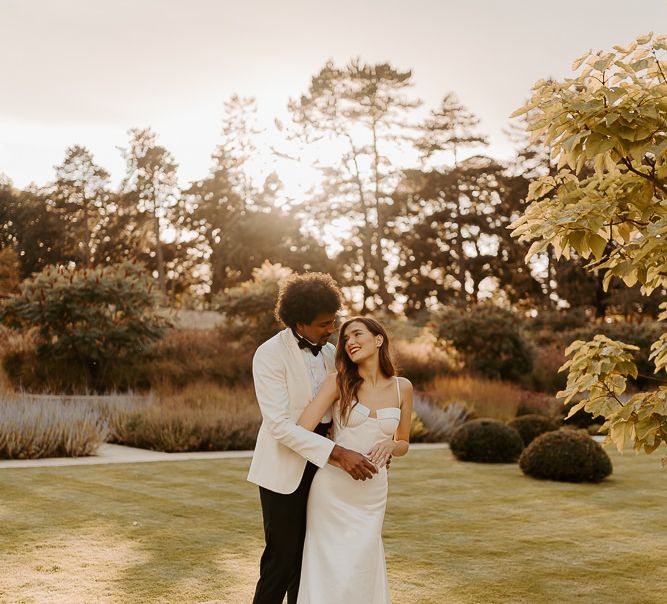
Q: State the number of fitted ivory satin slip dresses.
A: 1